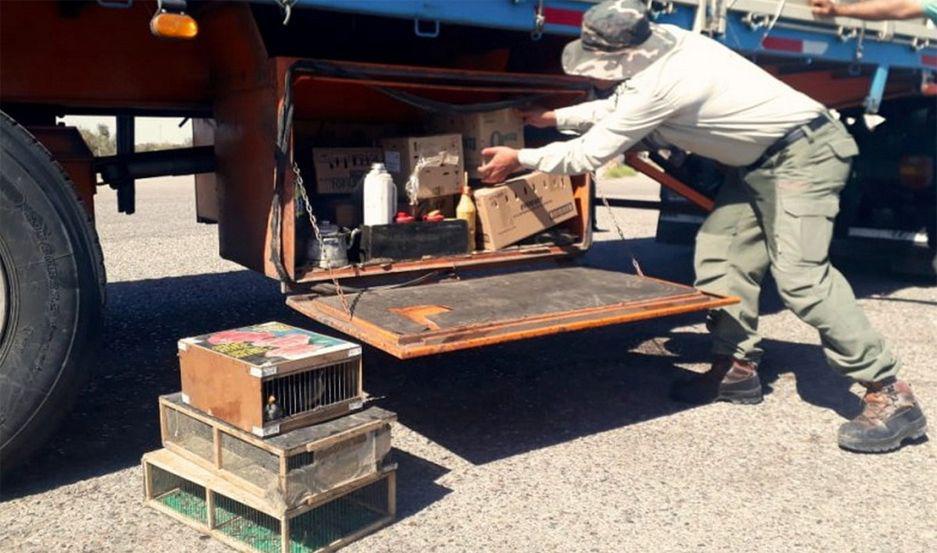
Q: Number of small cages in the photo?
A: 3